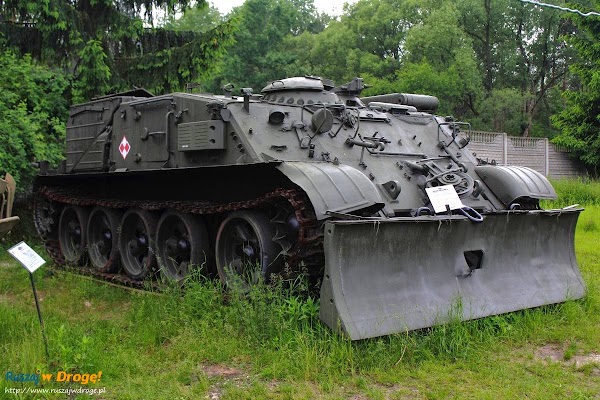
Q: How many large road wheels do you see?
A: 5